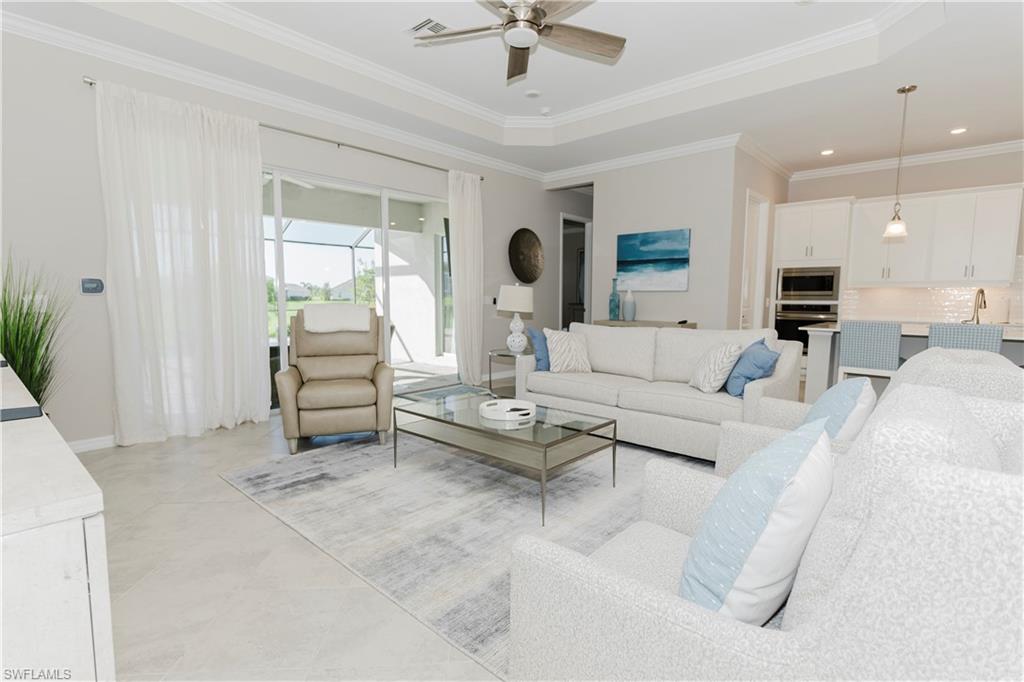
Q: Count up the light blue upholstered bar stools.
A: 2